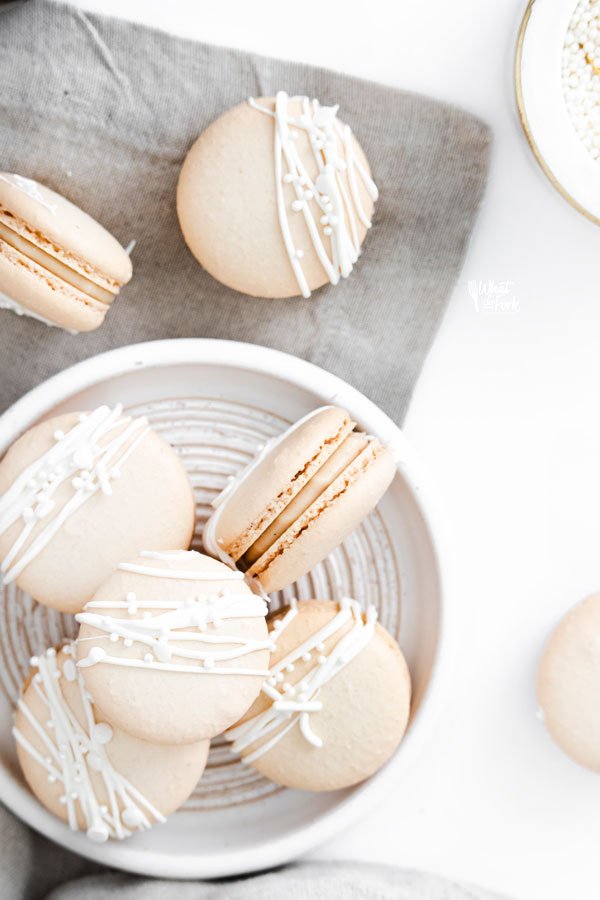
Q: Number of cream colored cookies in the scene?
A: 8